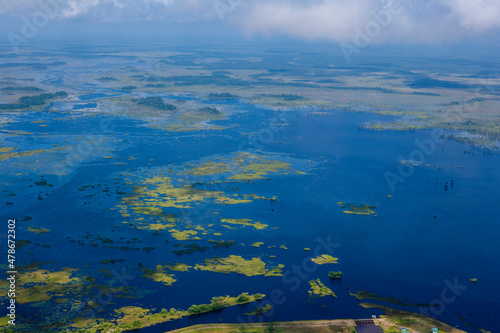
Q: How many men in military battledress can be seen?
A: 0